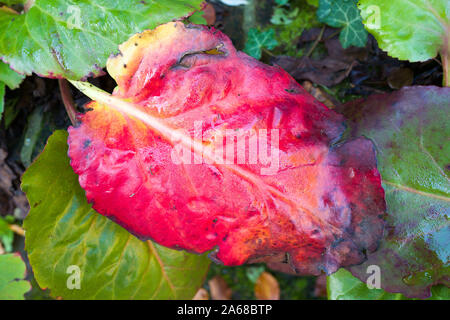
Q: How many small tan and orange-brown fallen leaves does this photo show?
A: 3